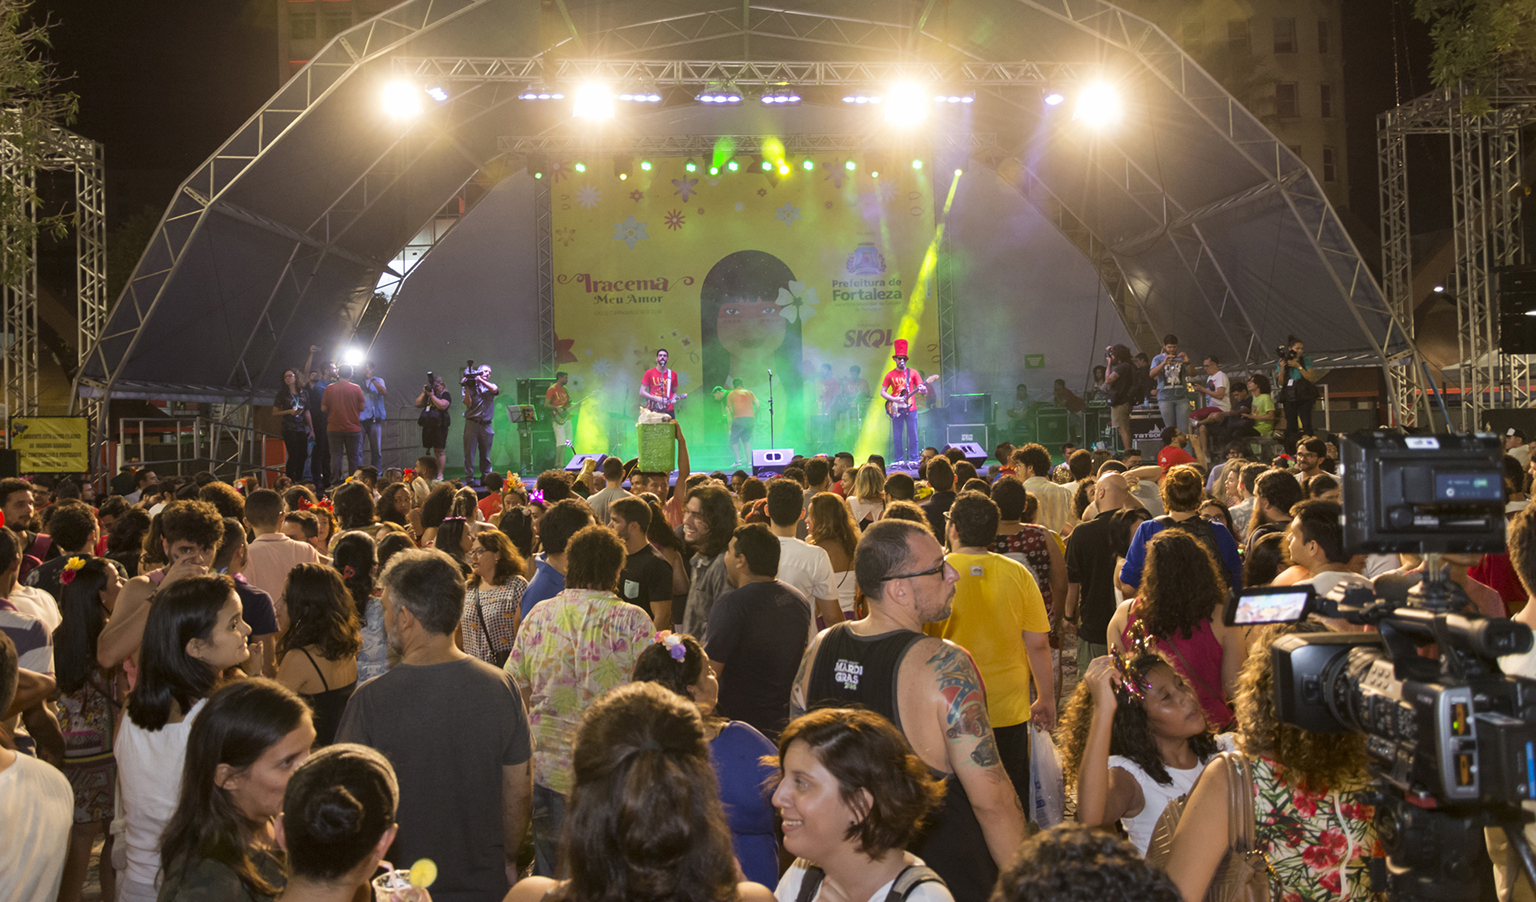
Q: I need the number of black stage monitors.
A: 3